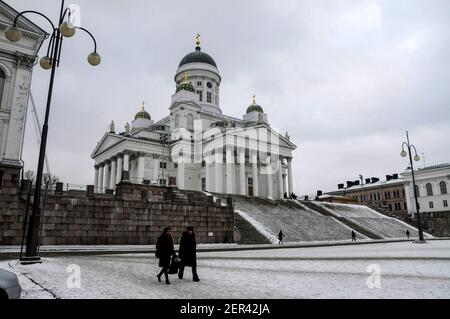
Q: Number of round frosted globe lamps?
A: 6